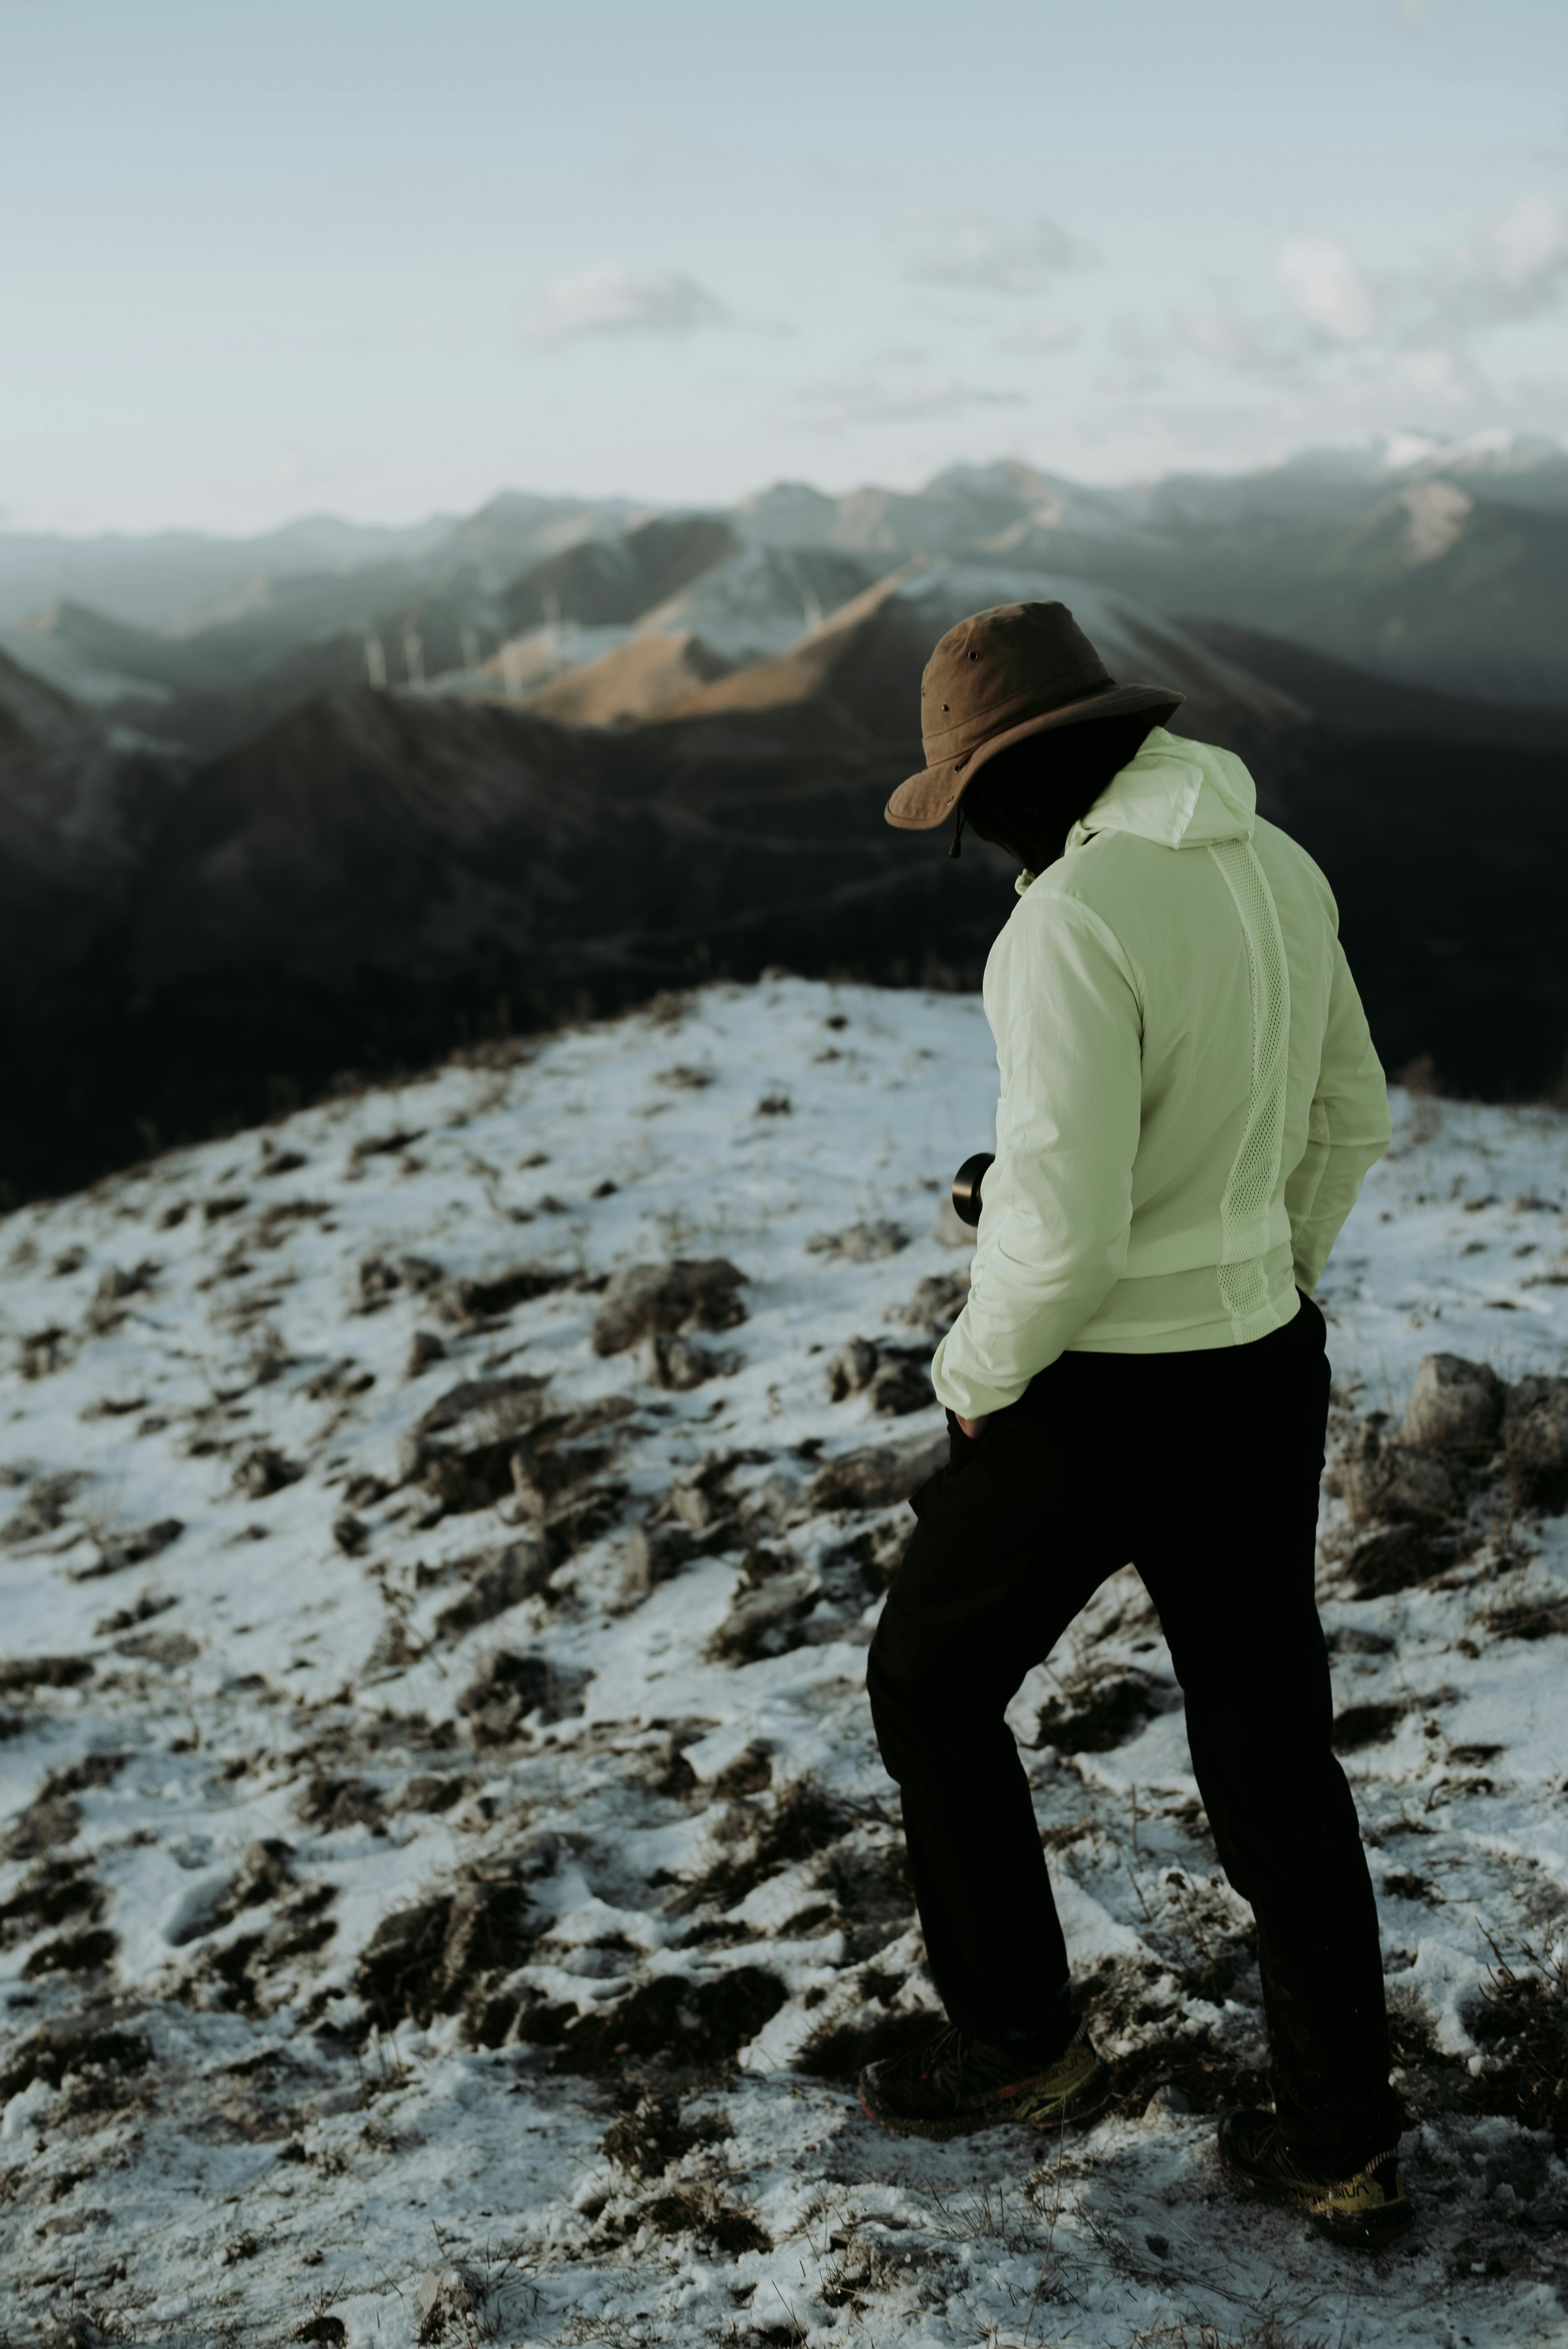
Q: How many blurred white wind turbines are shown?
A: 6